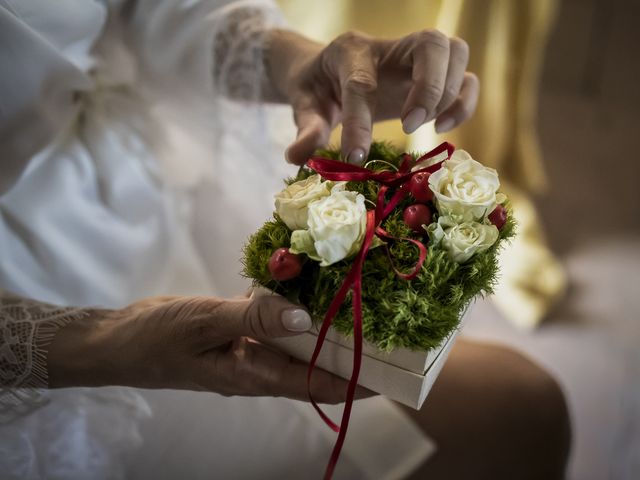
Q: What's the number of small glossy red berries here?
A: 4